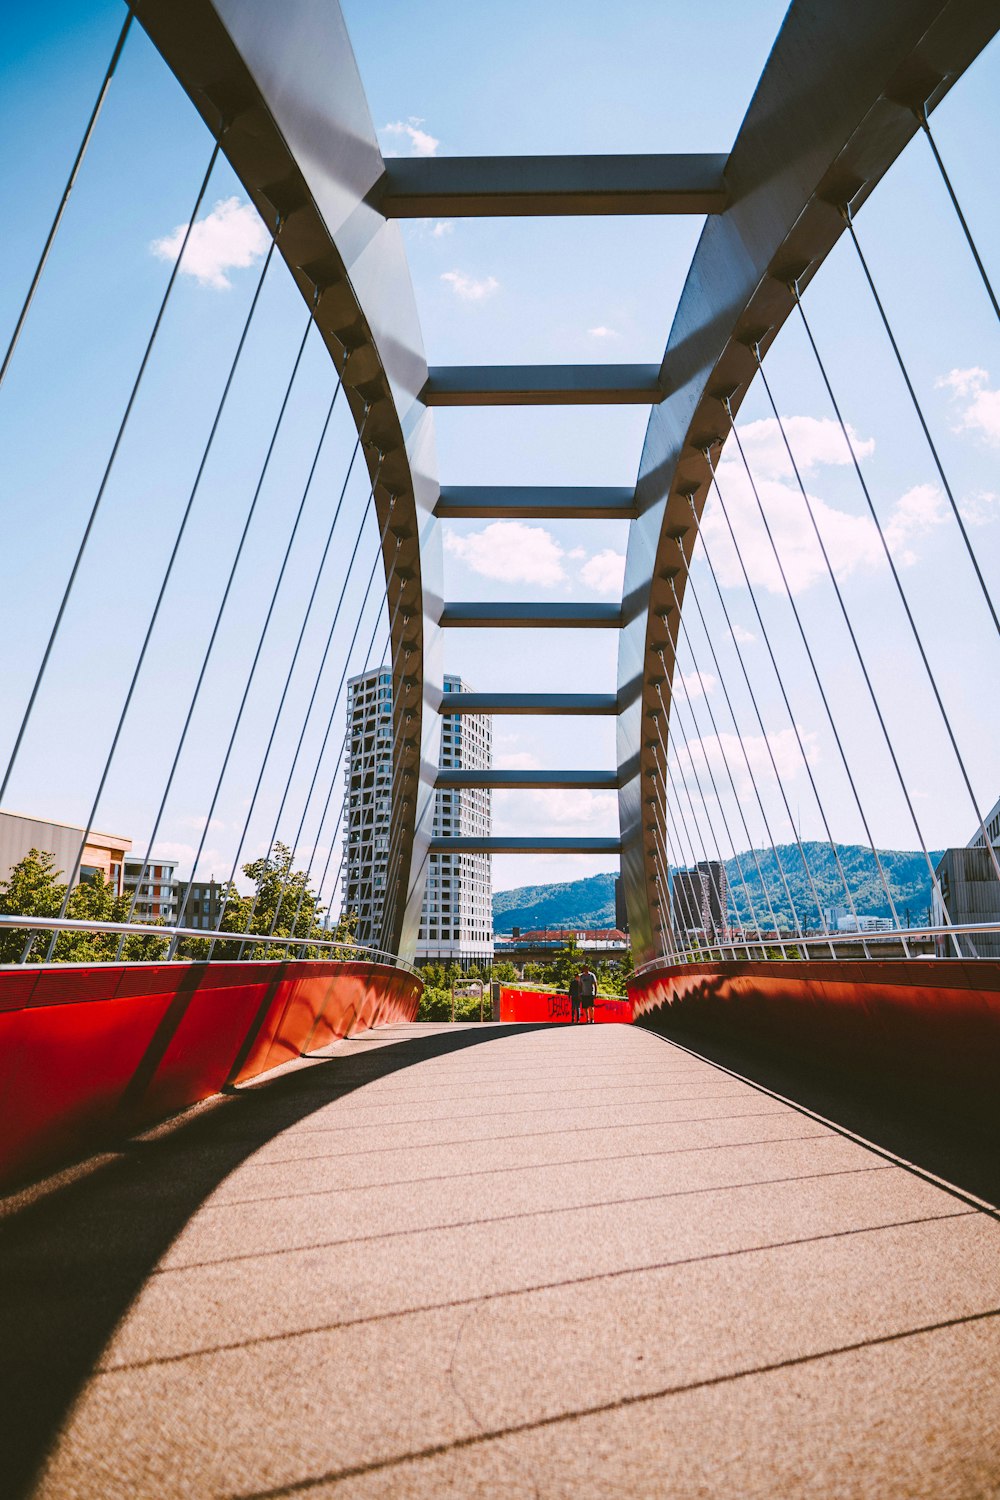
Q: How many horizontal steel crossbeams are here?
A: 7